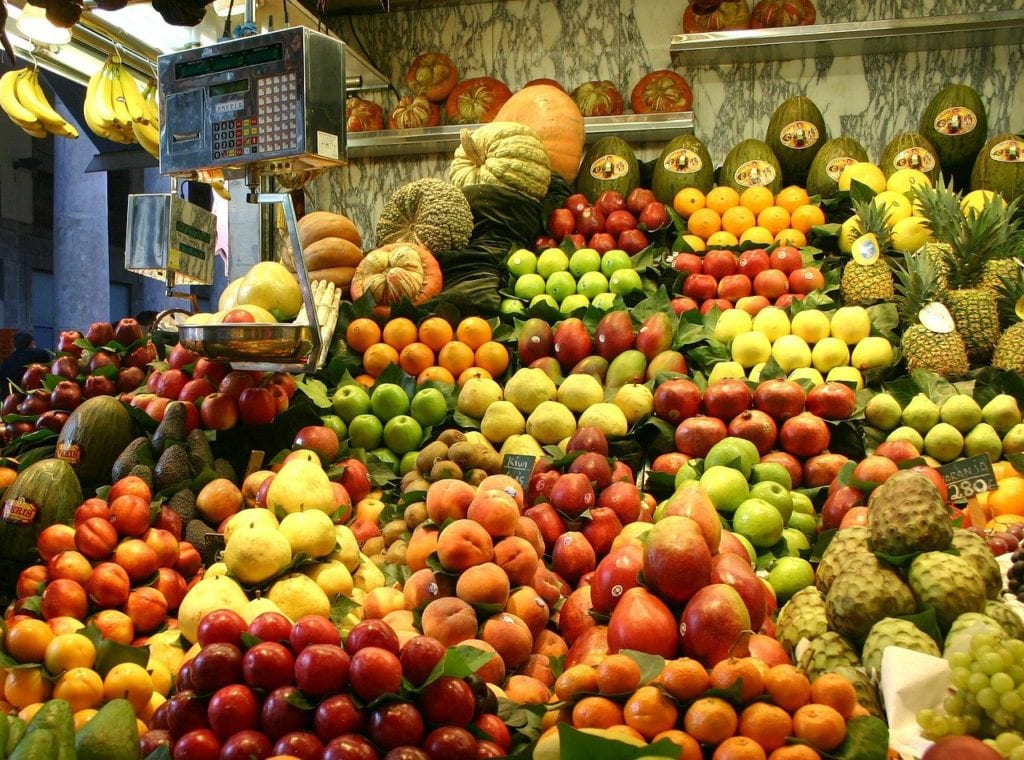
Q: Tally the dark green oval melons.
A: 10